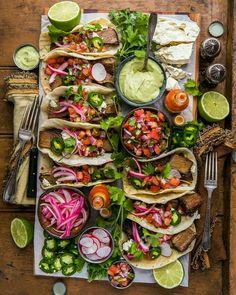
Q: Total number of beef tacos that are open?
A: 8